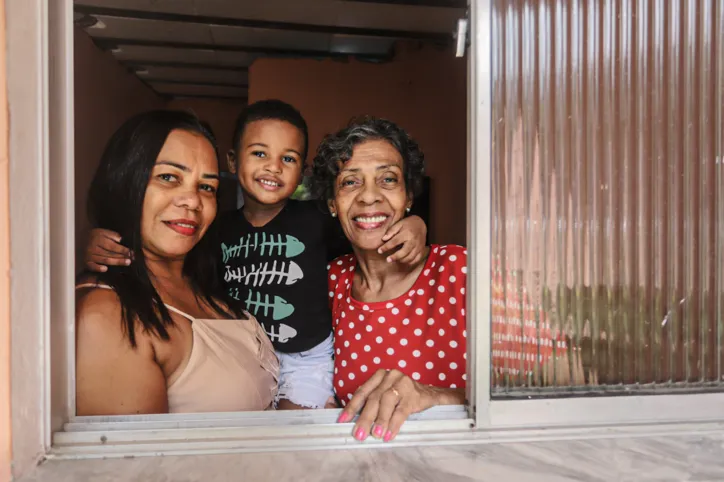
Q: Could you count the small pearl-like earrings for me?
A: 2